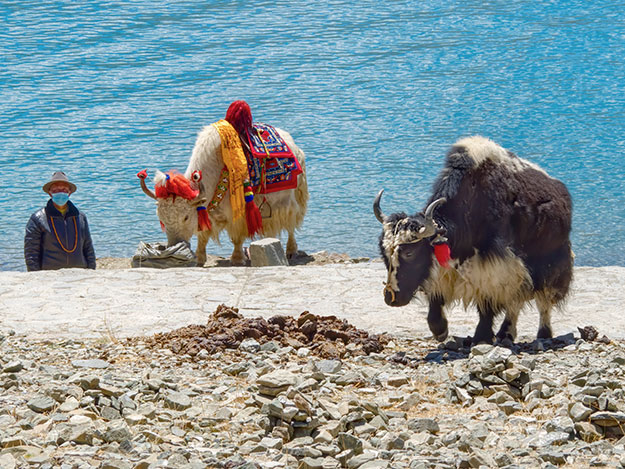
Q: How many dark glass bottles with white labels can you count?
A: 0